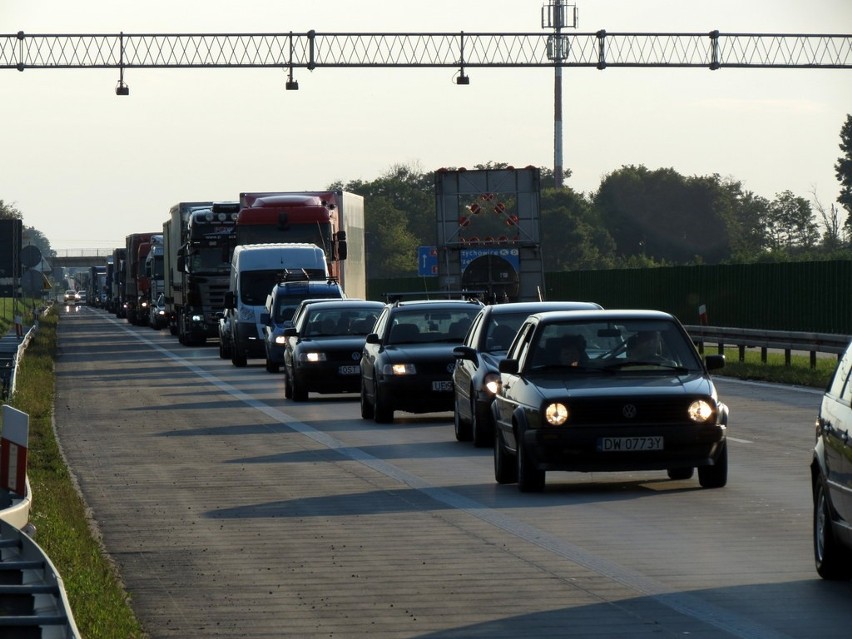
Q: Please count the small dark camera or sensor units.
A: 3